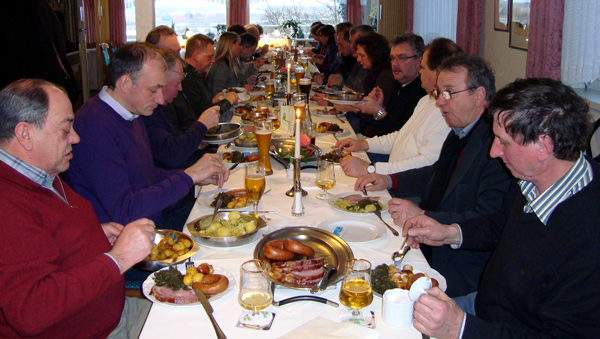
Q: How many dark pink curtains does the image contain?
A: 7